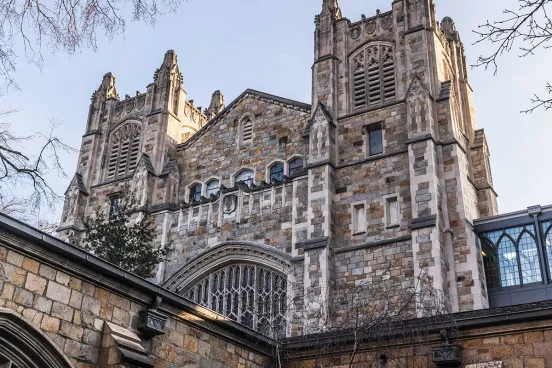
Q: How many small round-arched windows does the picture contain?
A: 5